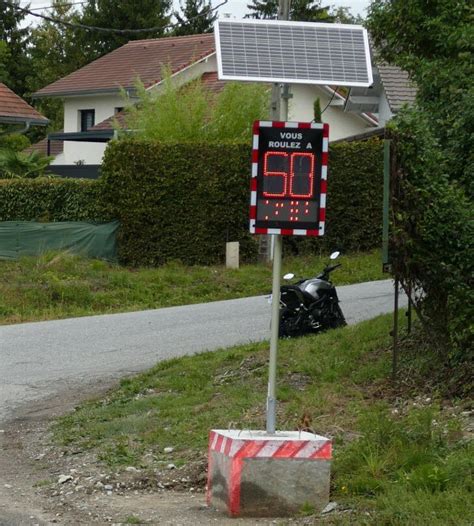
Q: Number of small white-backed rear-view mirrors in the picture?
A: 2